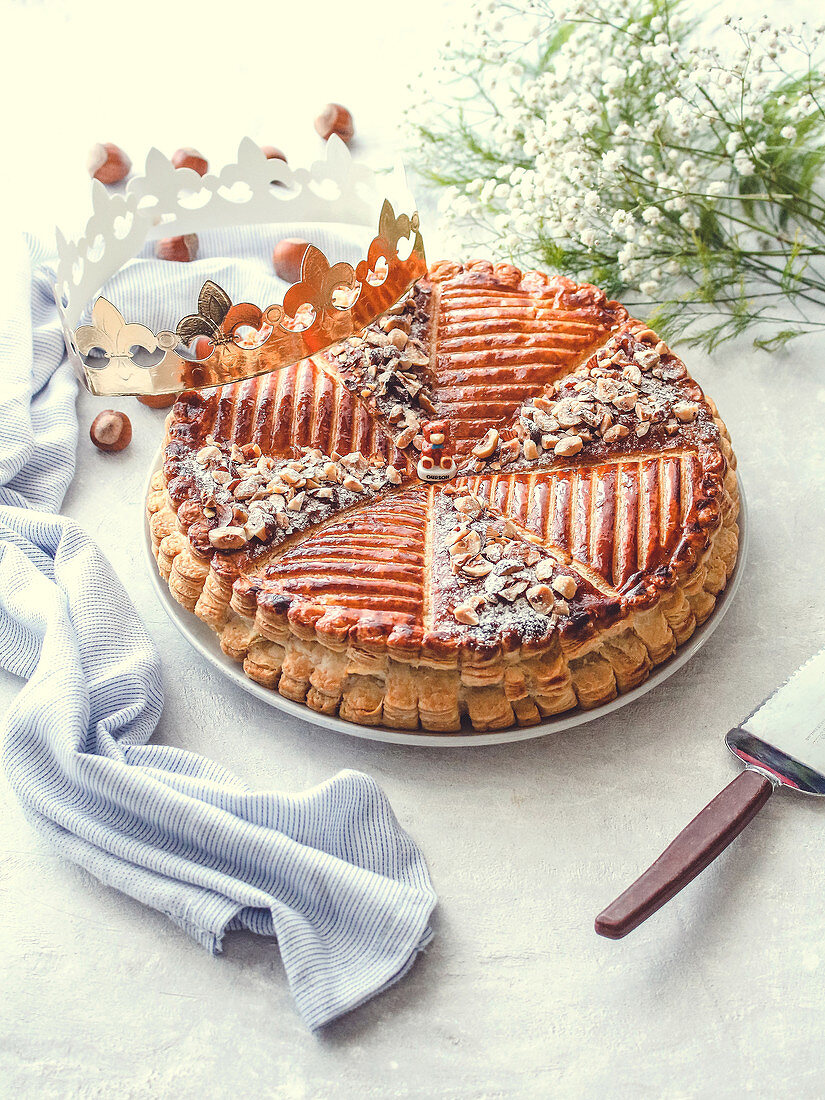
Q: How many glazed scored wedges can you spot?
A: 4